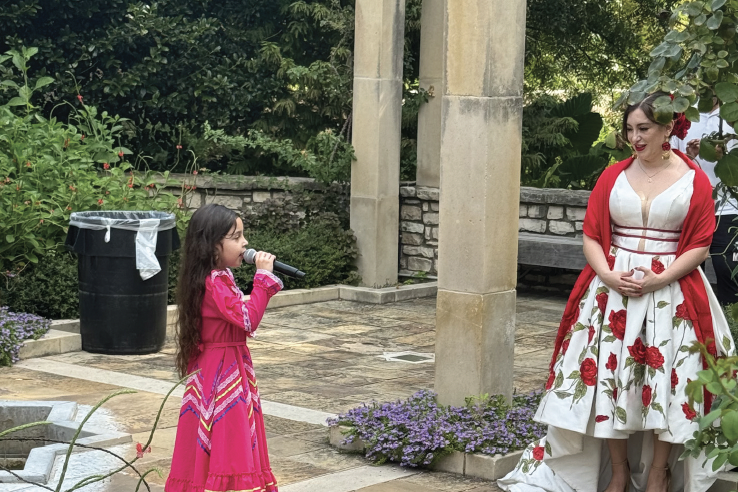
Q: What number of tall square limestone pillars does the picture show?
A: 3